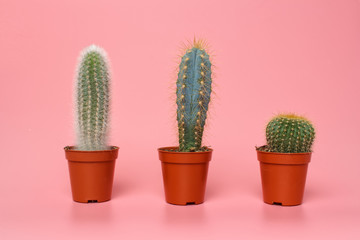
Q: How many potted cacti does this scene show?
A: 3